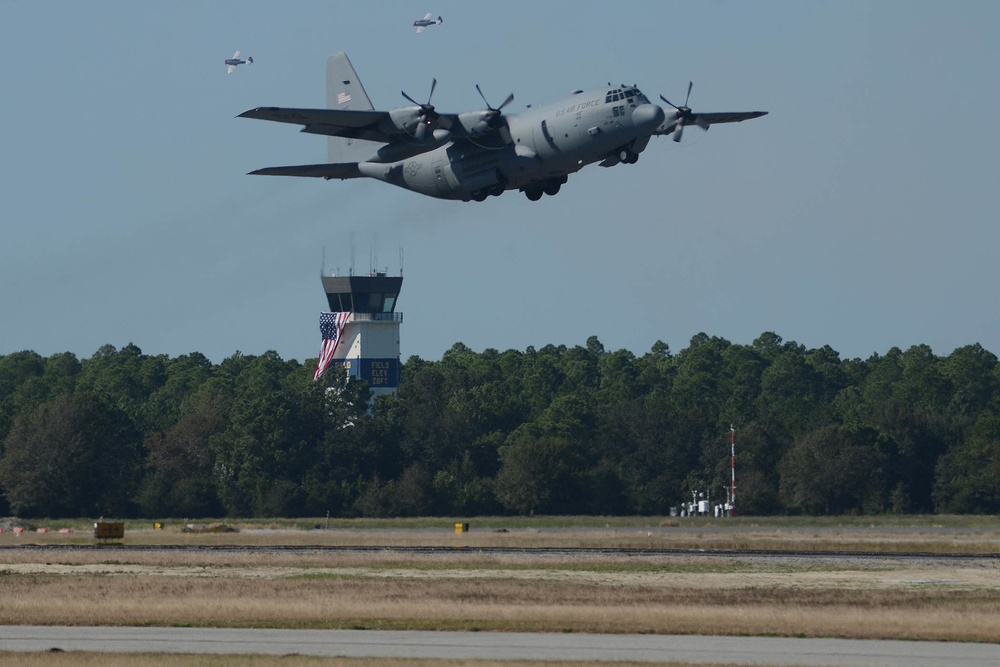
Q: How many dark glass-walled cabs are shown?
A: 1